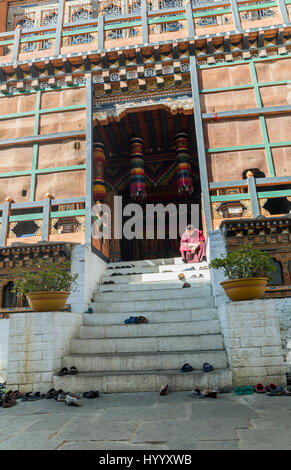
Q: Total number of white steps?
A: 11